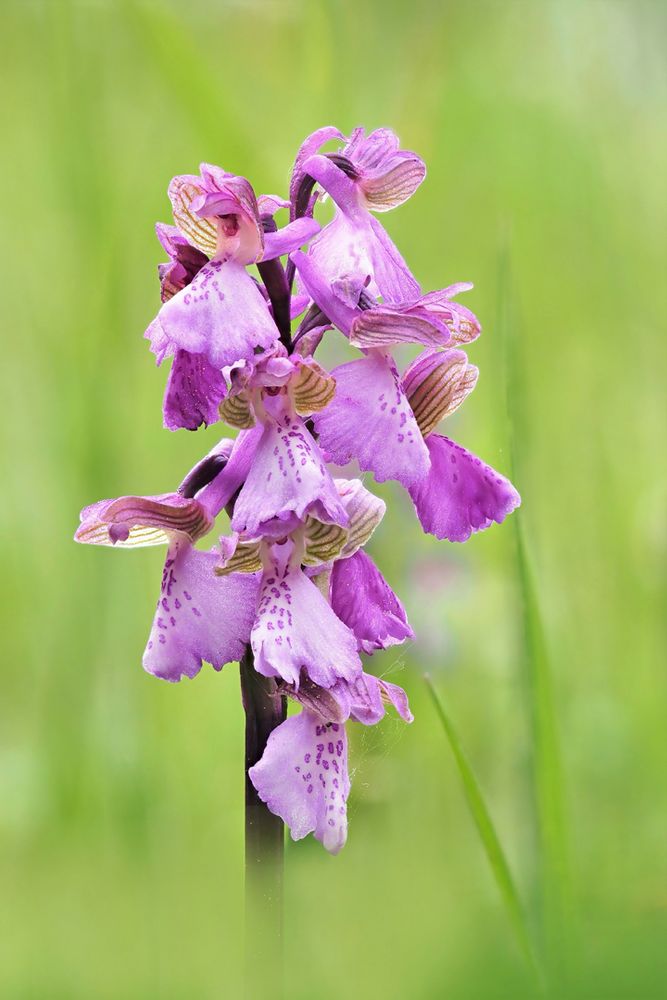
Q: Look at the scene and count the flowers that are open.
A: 10